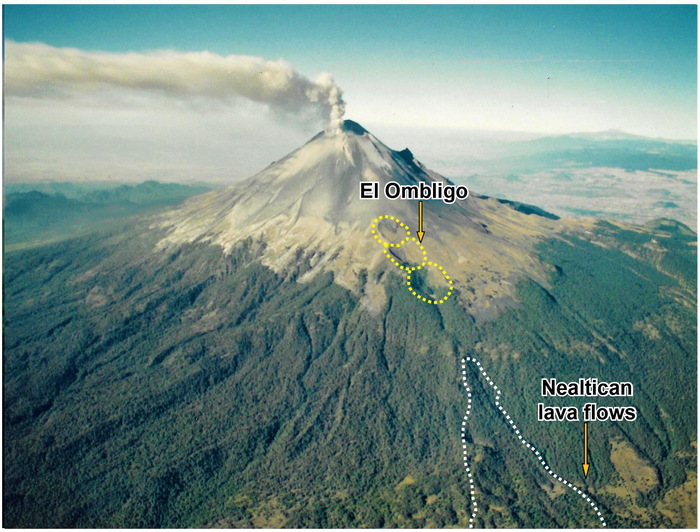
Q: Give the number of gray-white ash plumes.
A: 1